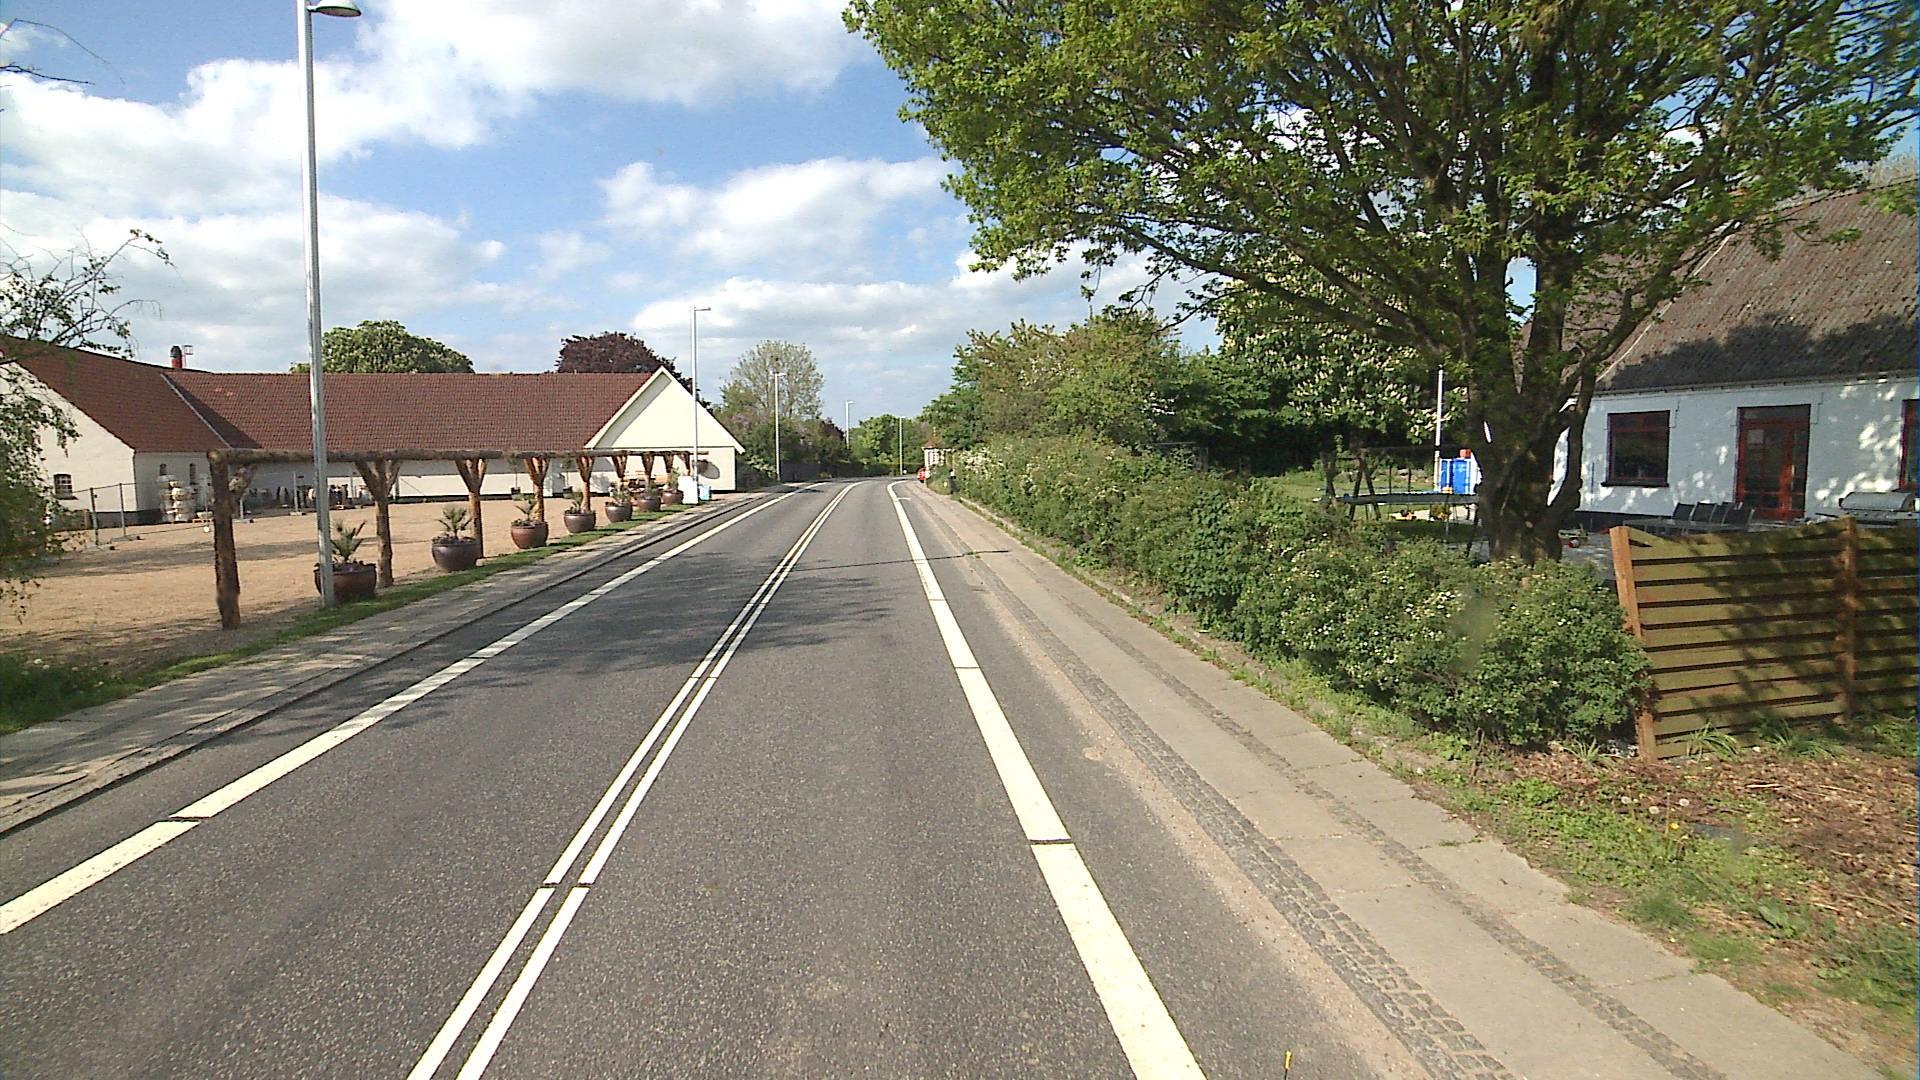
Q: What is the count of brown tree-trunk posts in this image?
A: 9